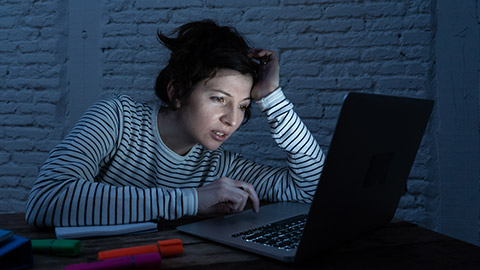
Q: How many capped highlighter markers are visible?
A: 3